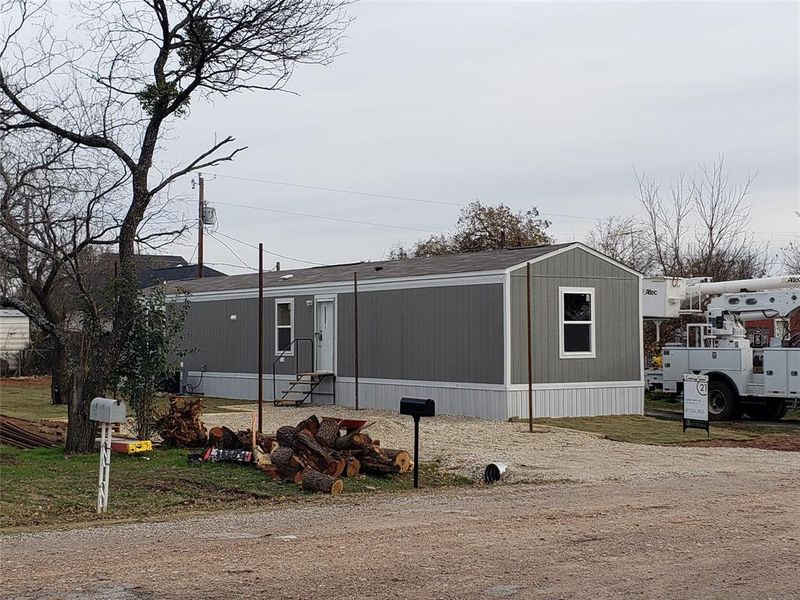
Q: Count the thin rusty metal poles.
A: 3